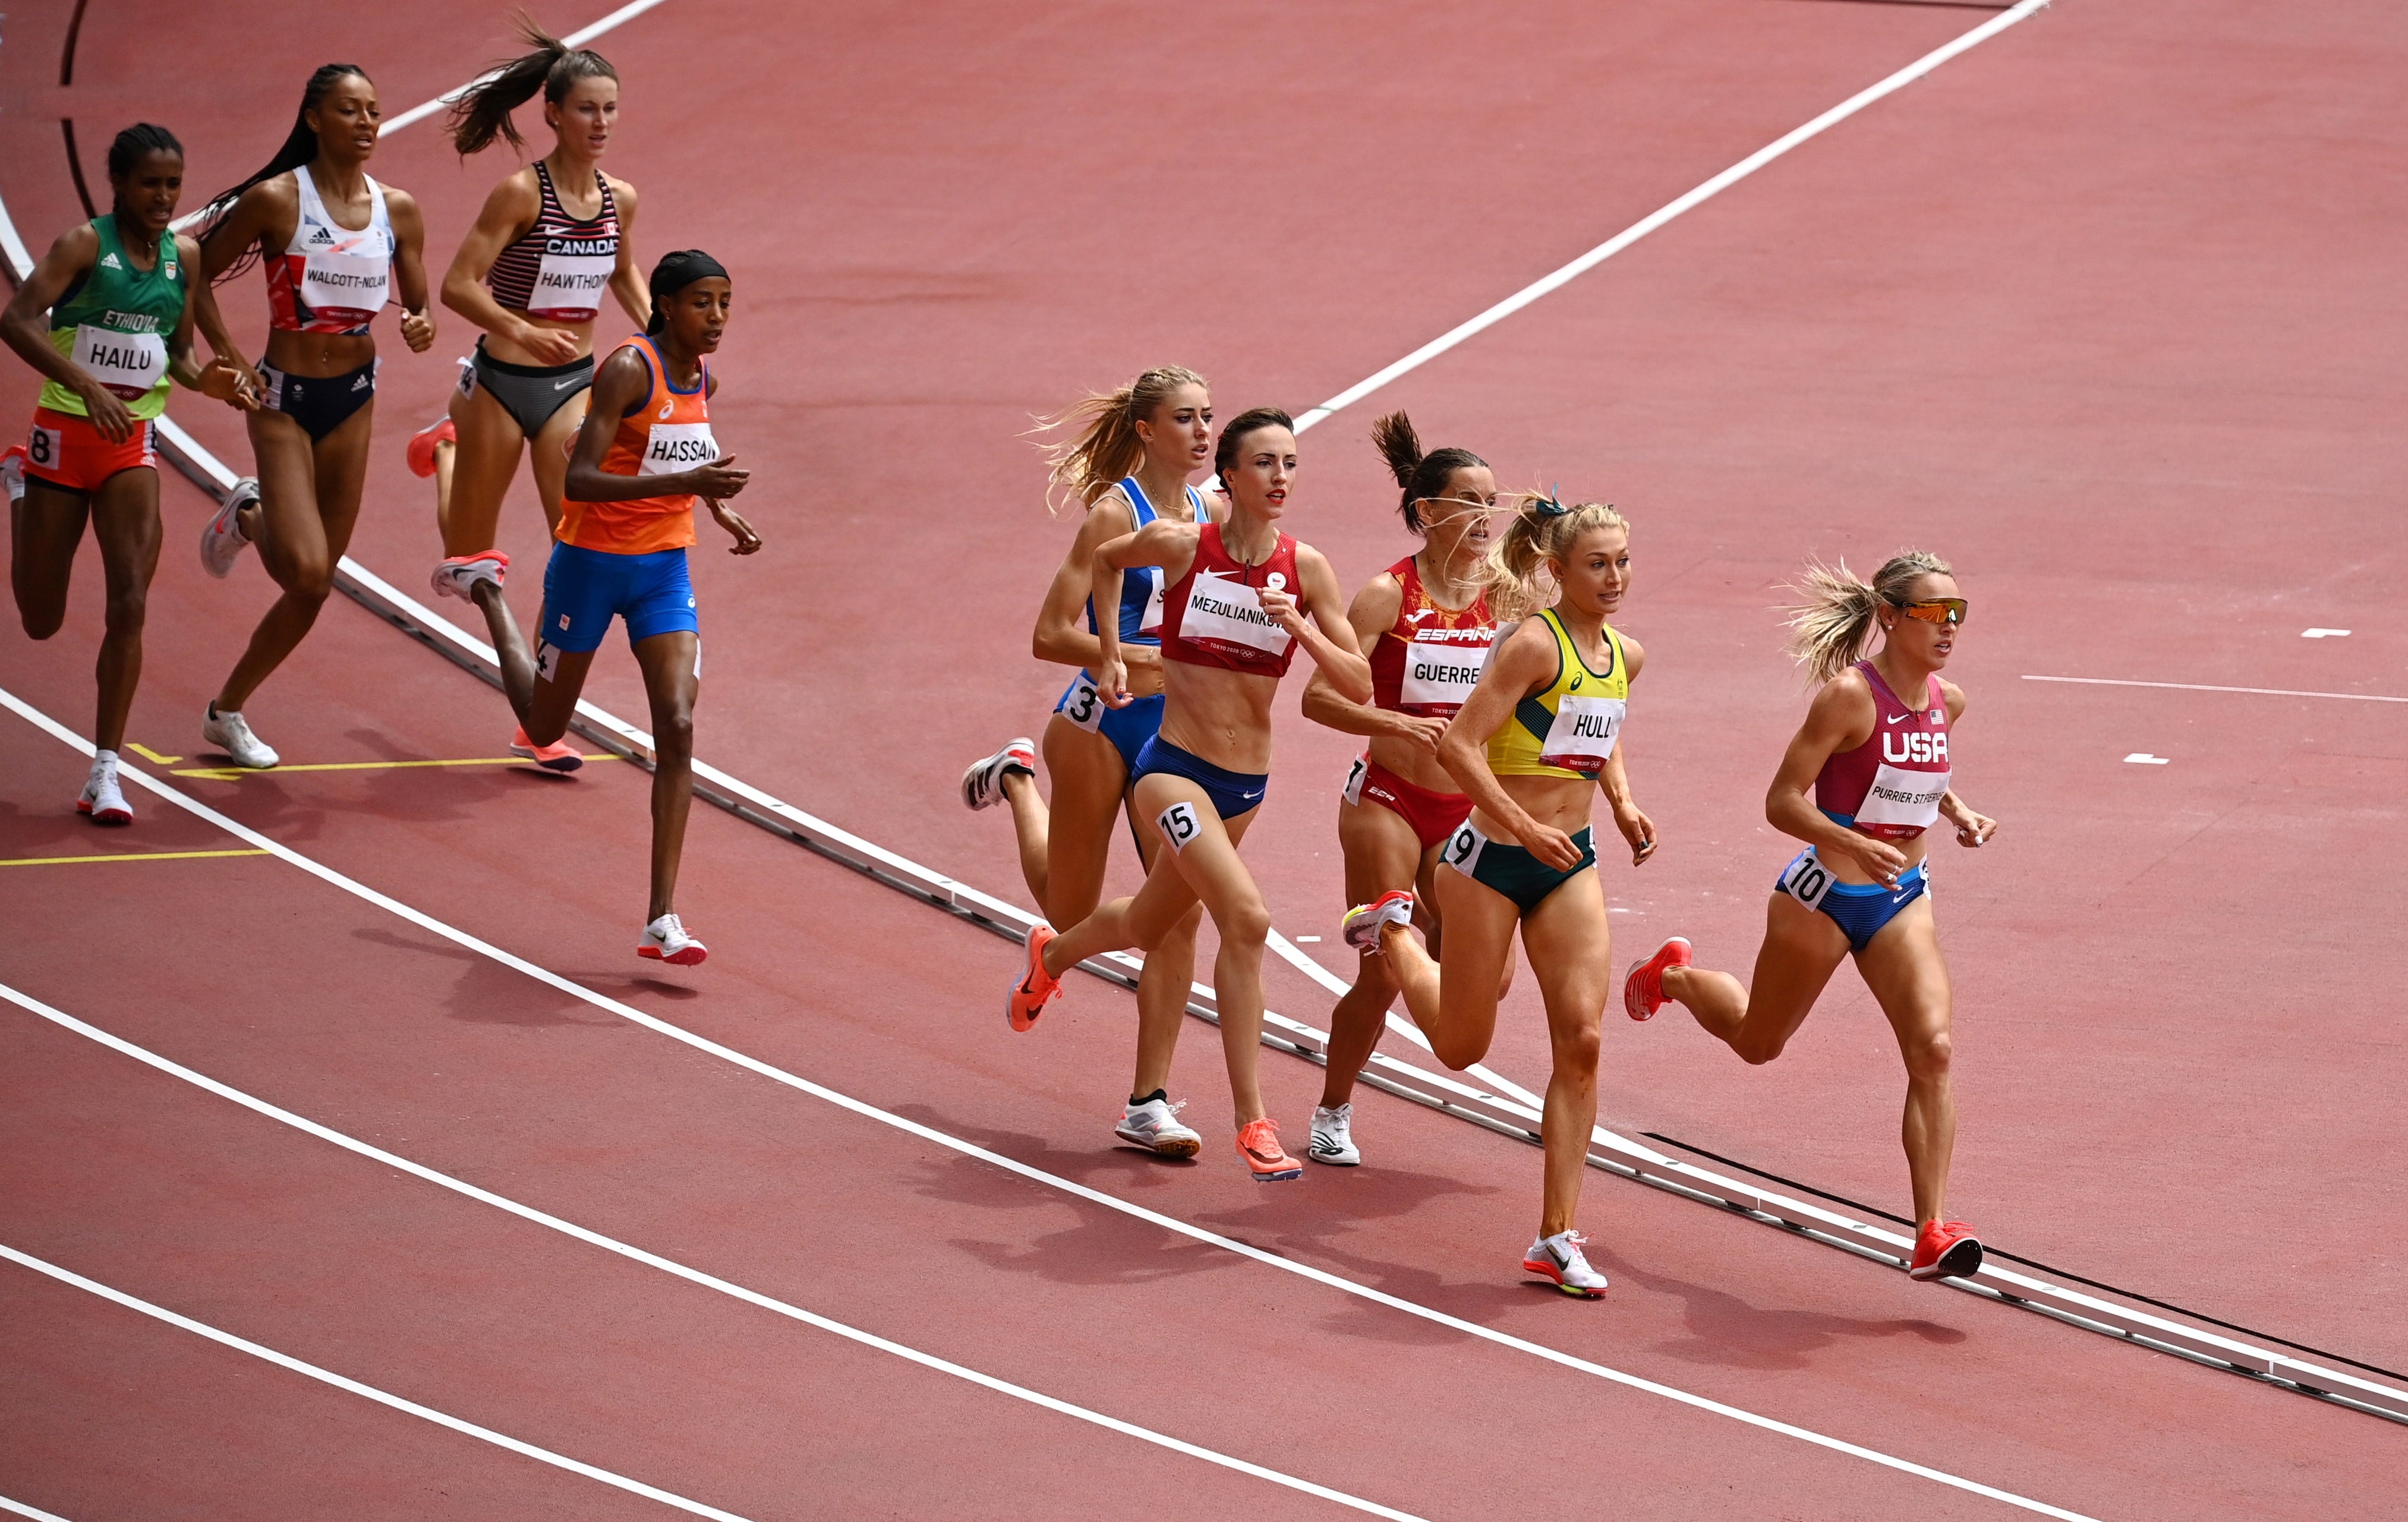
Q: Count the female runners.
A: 9